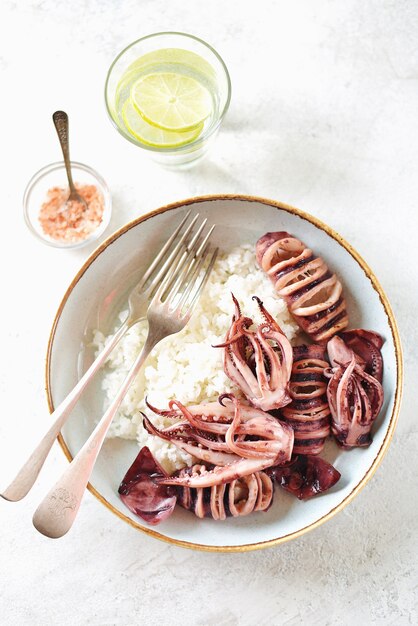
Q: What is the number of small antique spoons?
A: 1